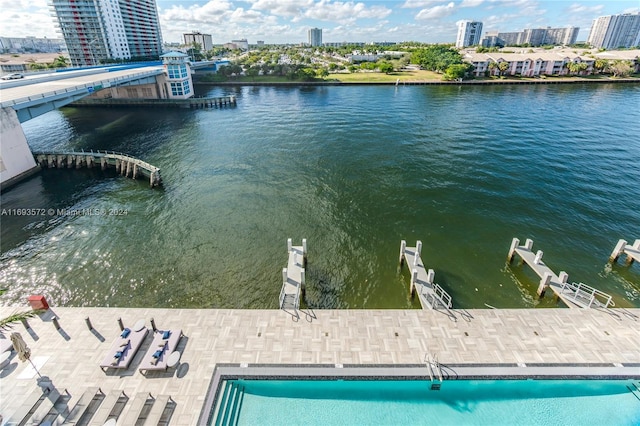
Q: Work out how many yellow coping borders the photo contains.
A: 0